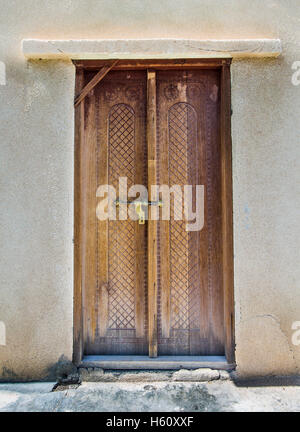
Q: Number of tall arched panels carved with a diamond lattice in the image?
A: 2